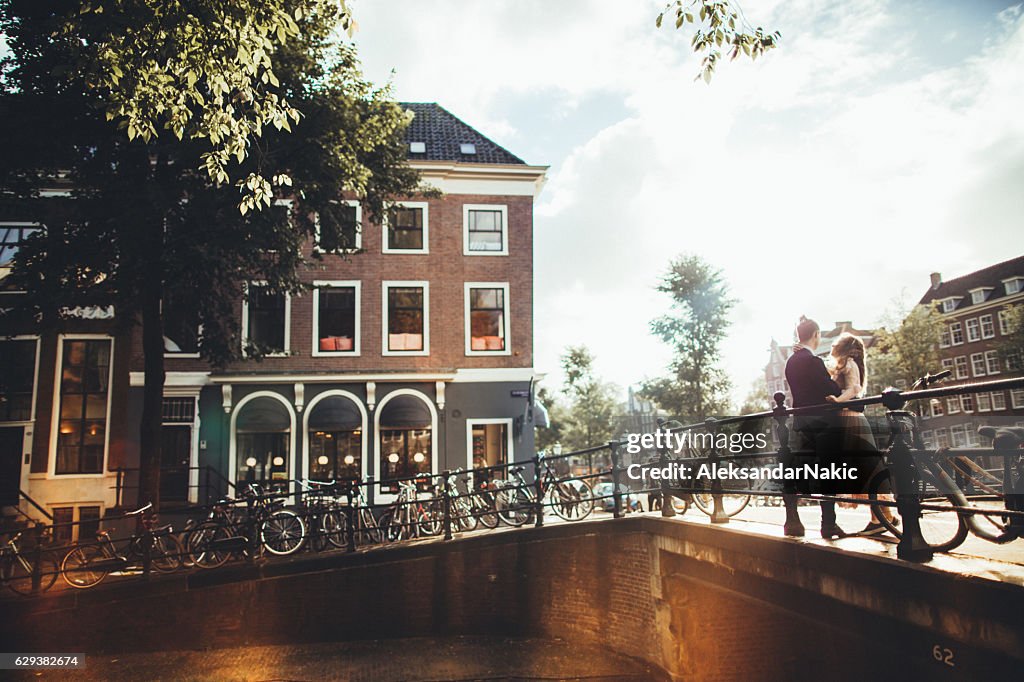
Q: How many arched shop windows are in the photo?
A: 3